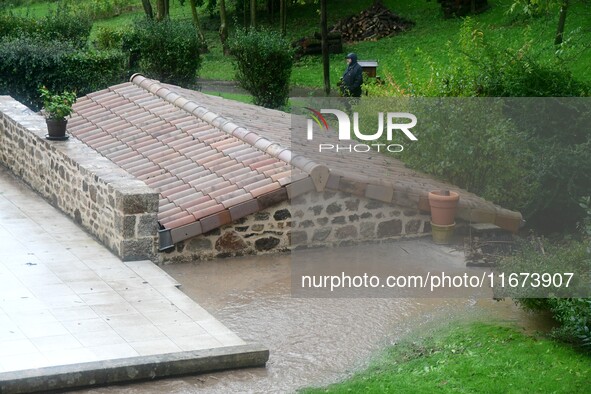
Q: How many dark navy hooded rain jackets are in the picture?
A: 1